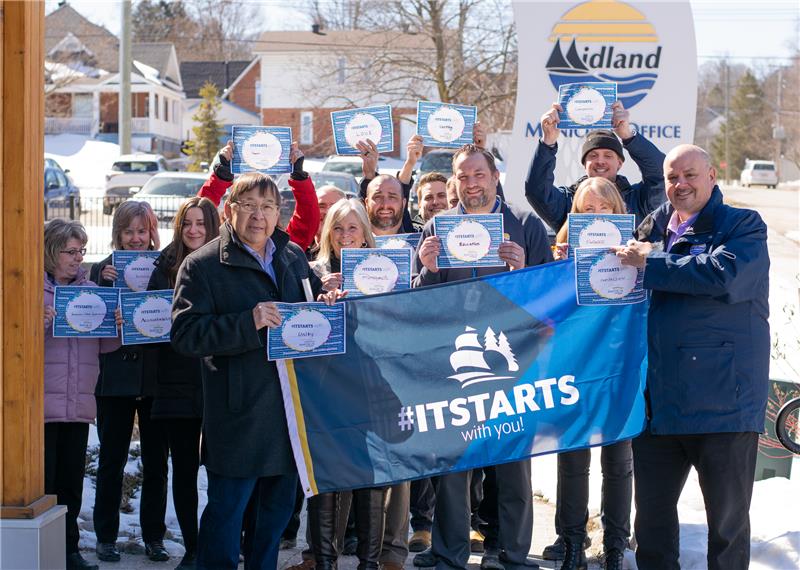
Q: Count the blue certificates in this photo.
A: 13